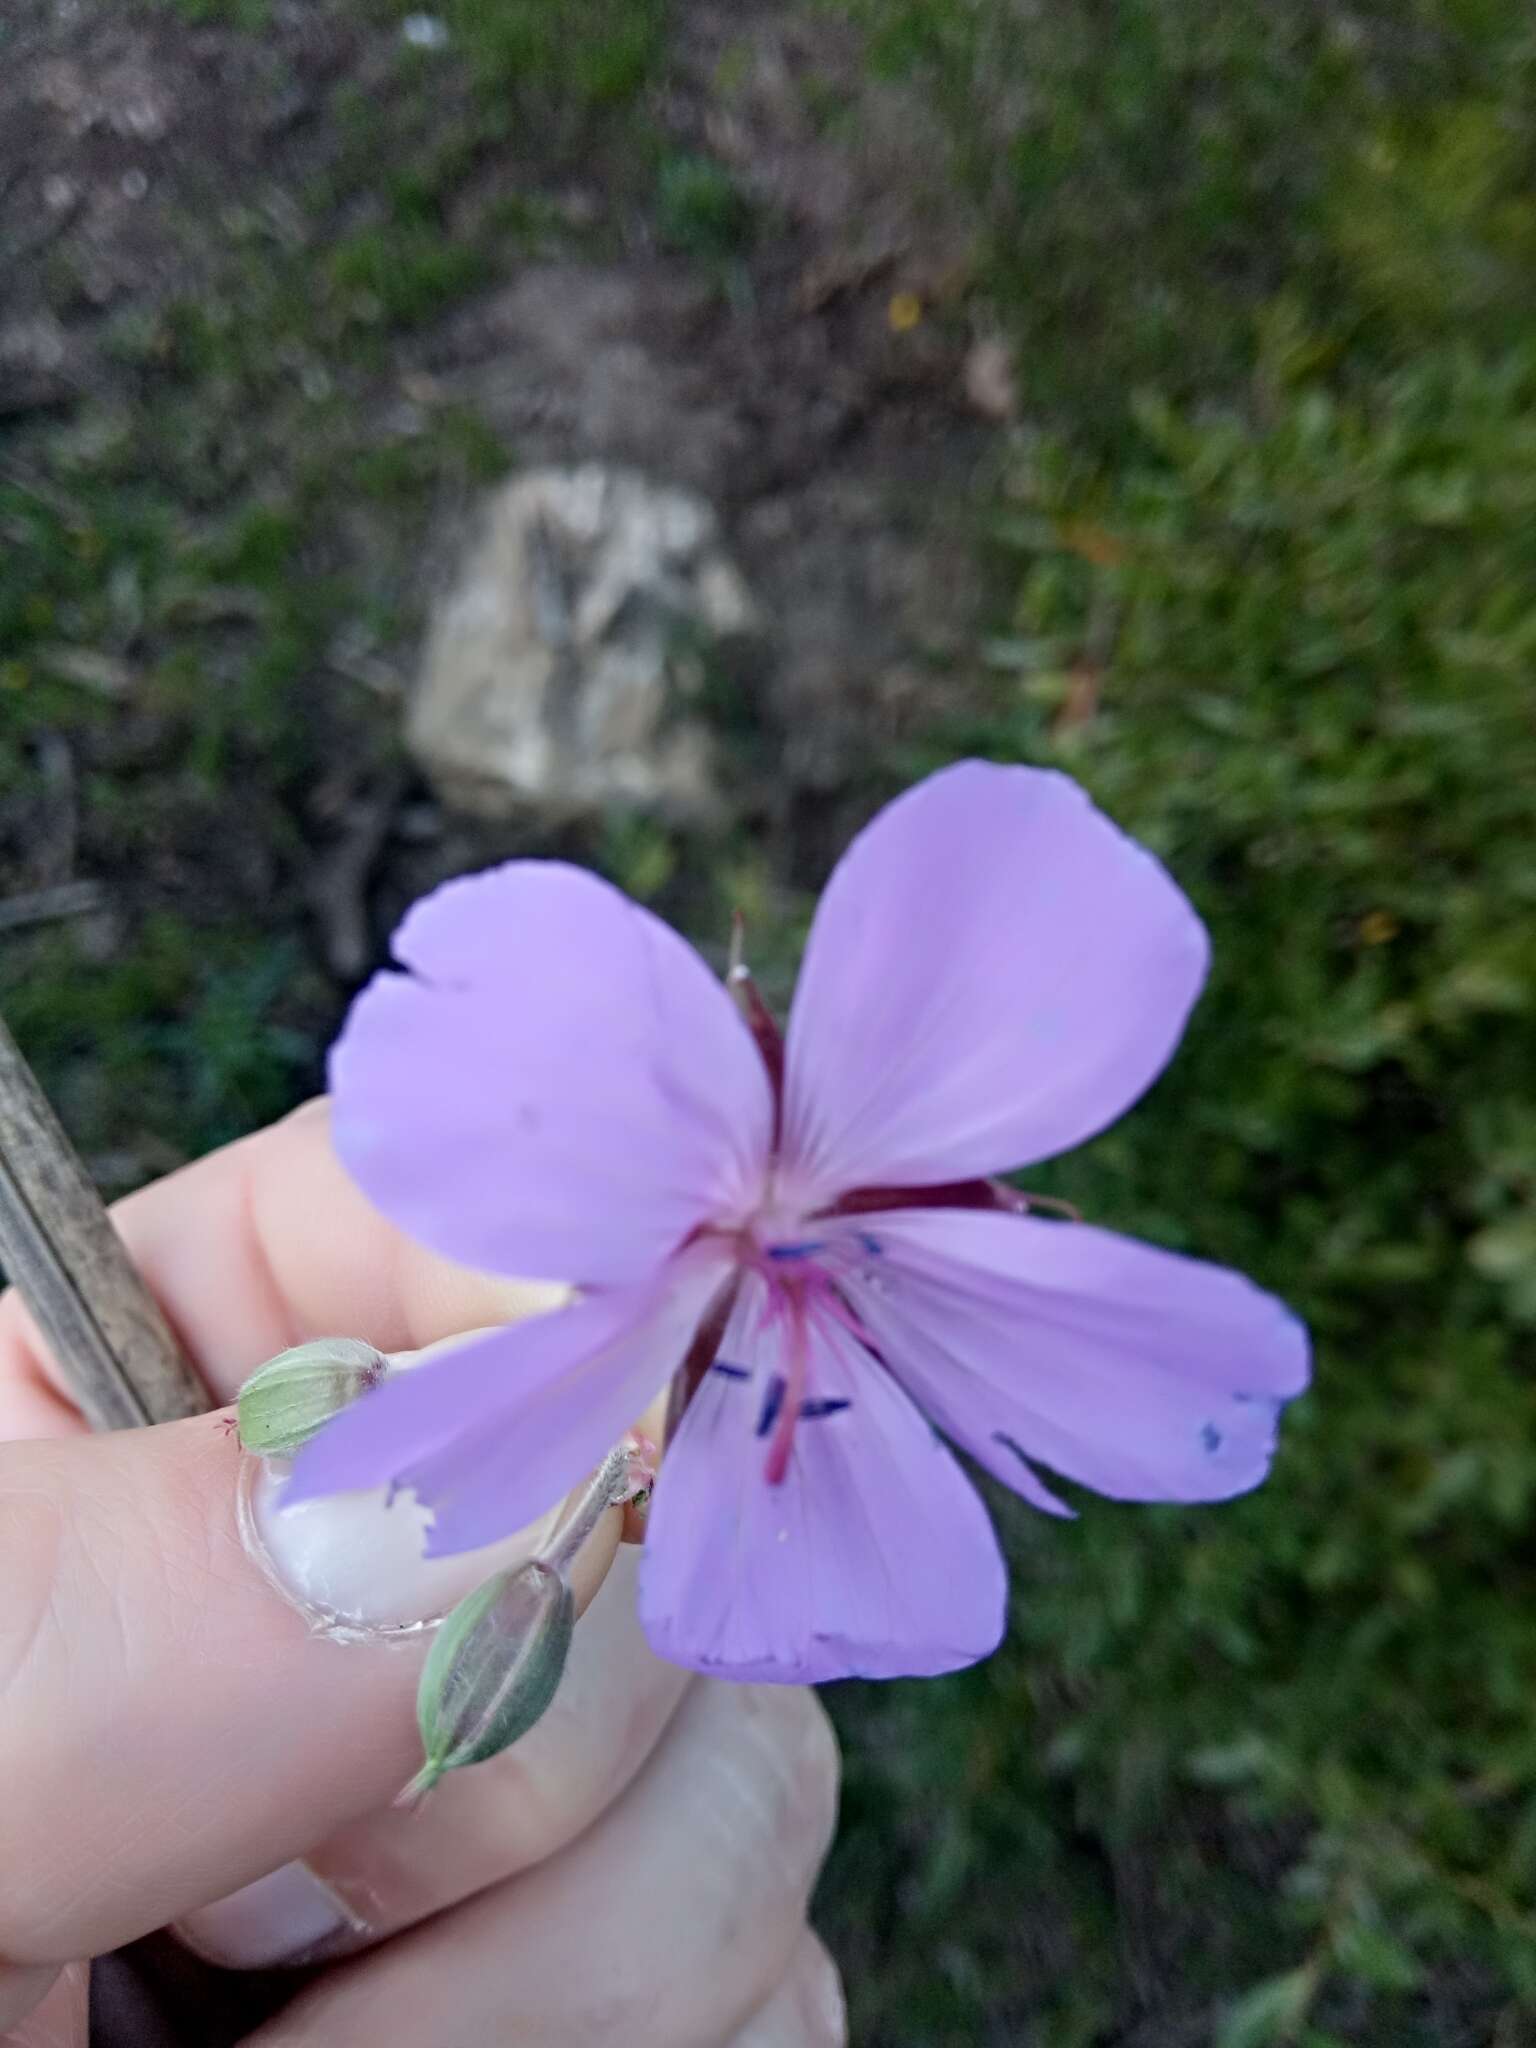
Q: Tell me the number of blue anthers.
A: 5